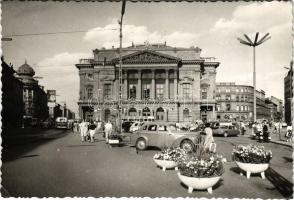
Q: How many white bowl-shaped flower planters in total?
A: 3